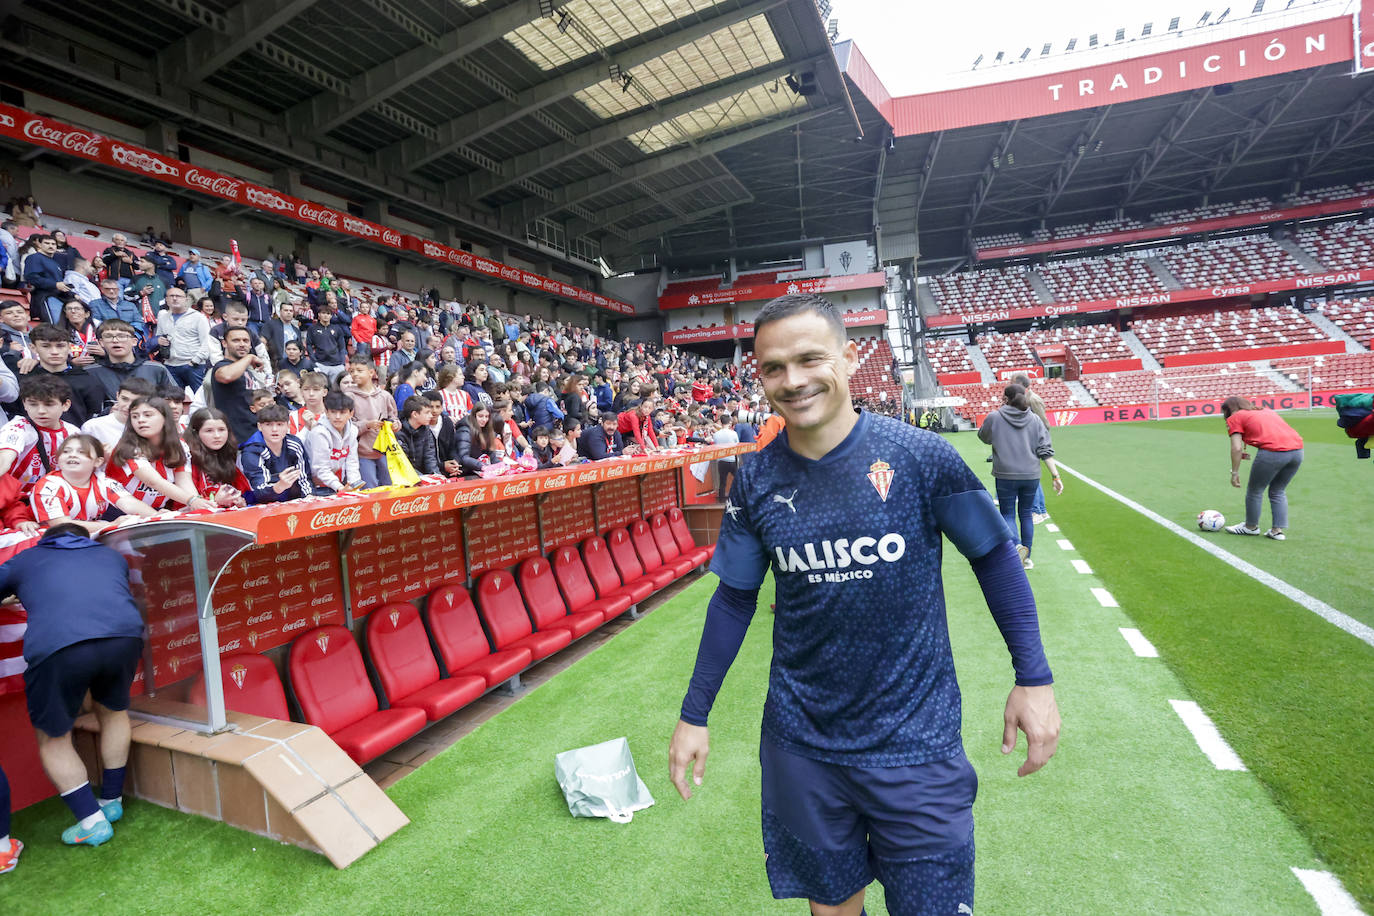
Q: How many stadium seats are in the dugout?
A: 12